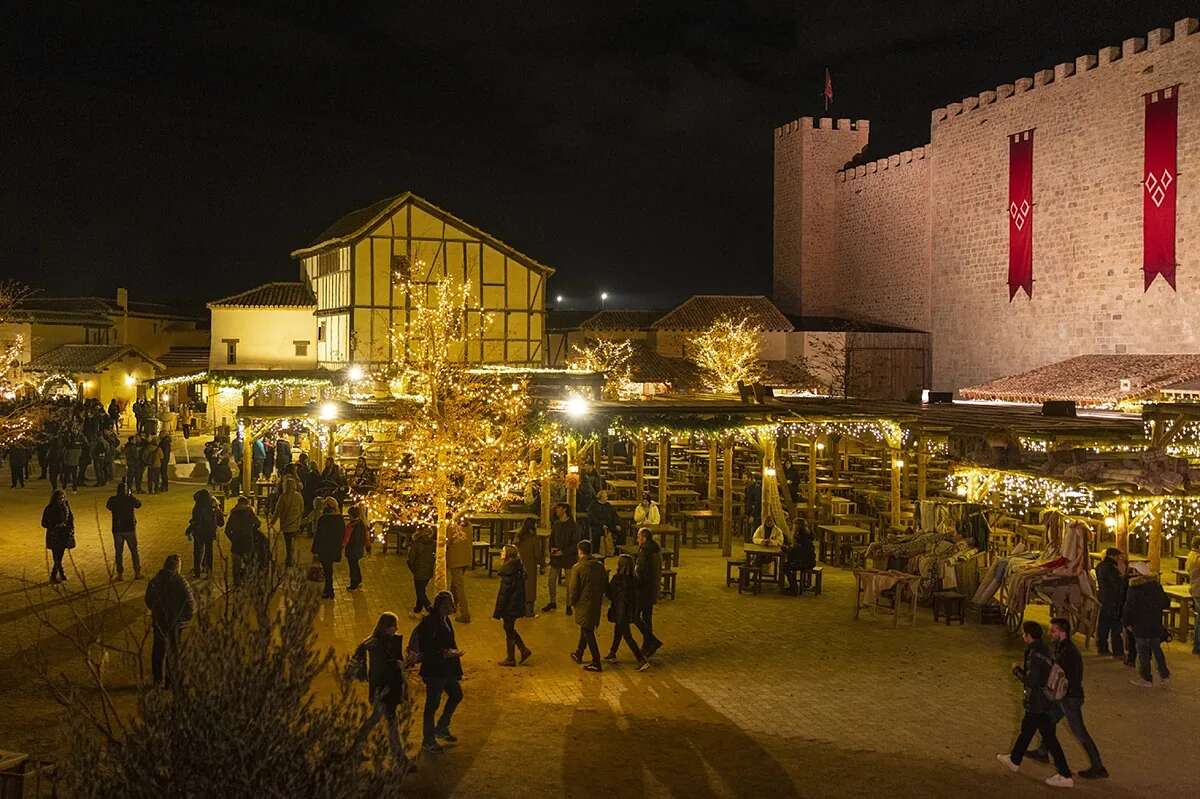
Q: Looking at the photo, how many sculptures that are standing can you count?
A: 0